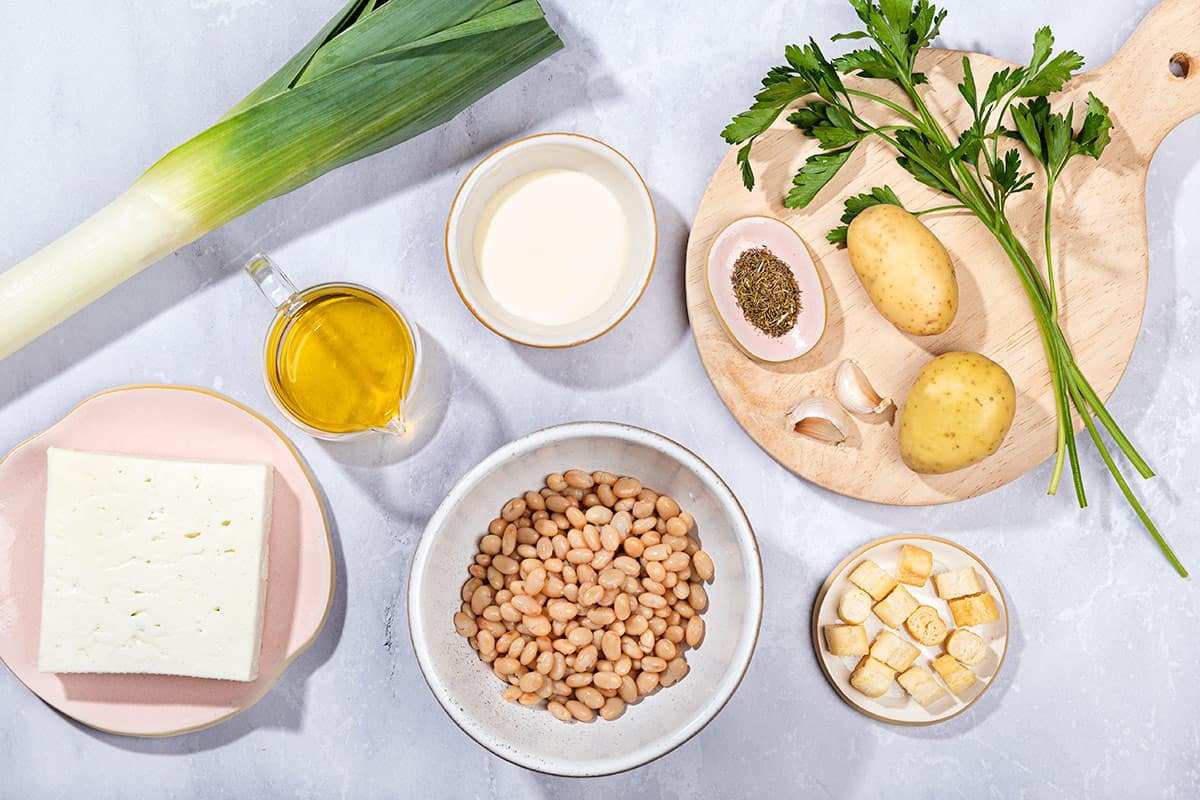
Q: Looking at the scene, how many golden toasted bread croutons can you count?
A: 13